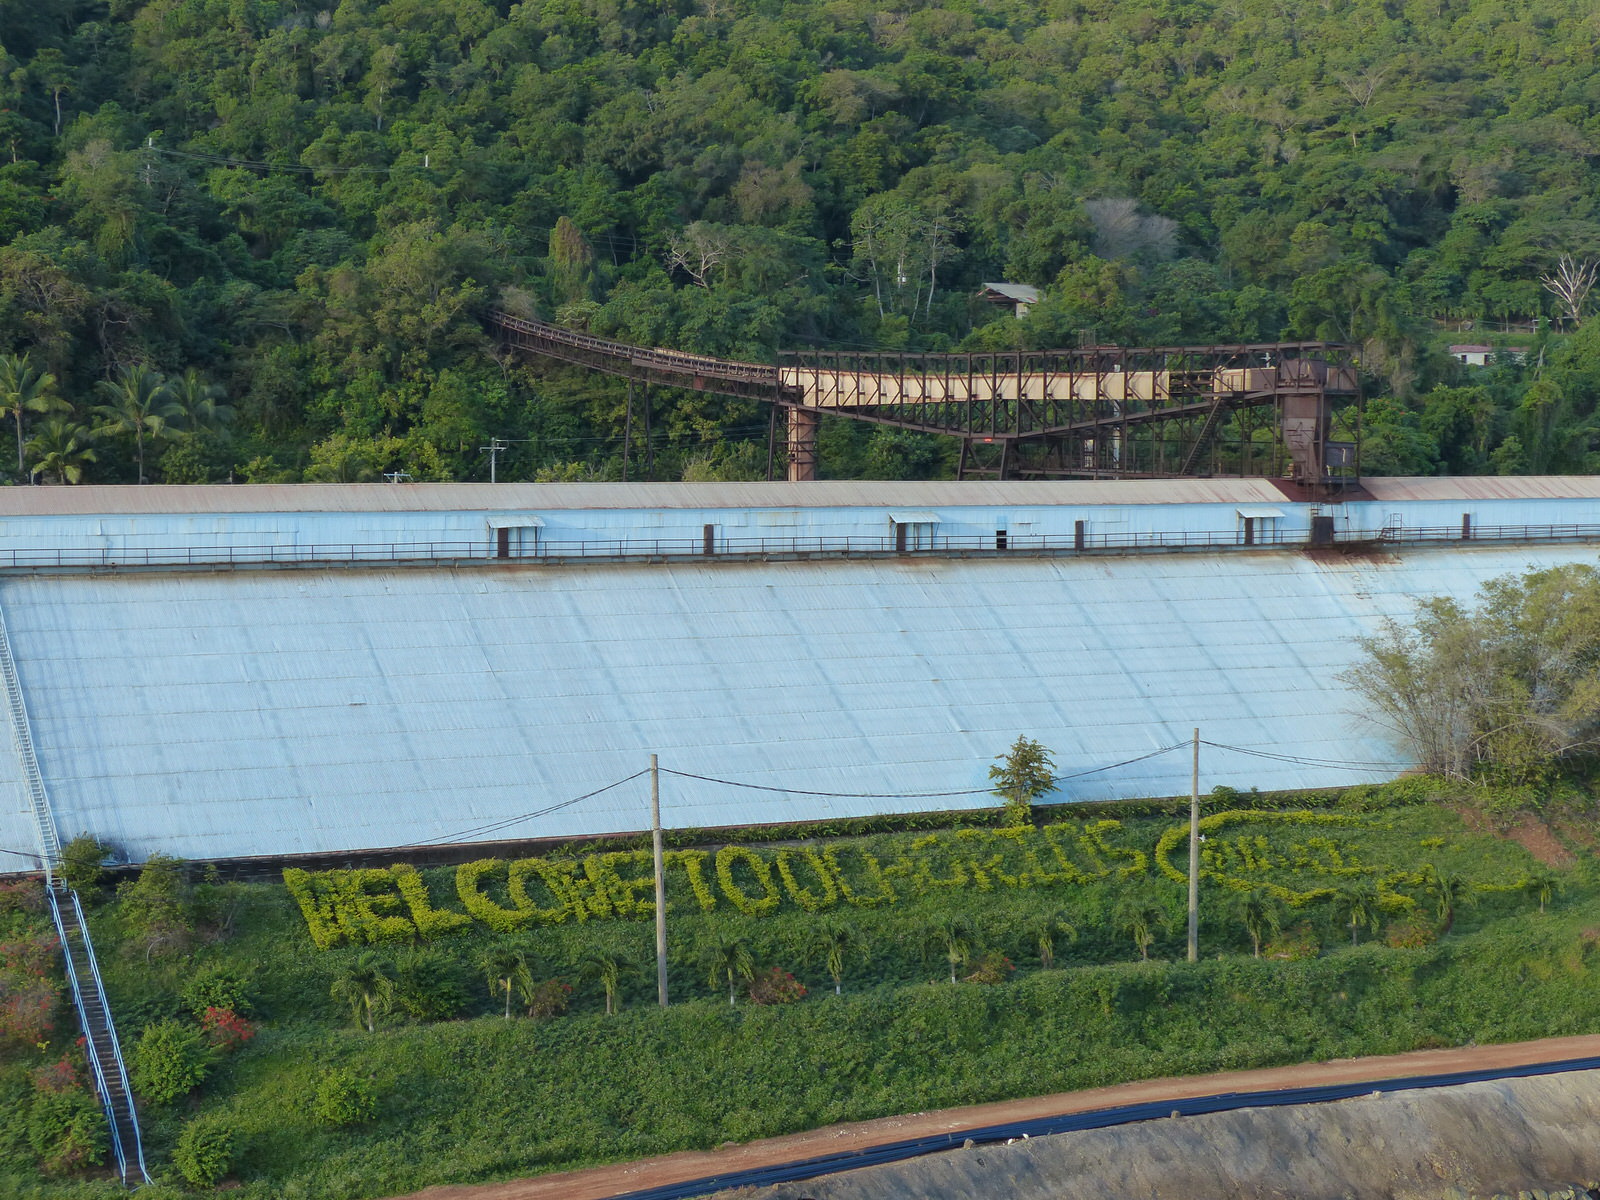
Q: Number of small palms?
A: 12